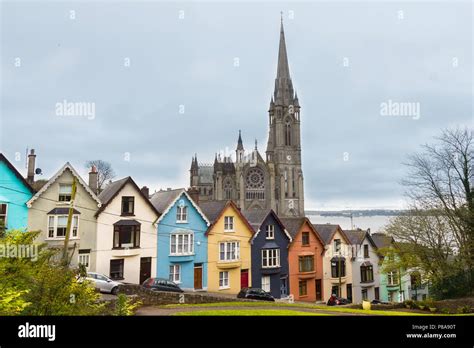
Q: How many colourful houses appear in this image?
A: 11